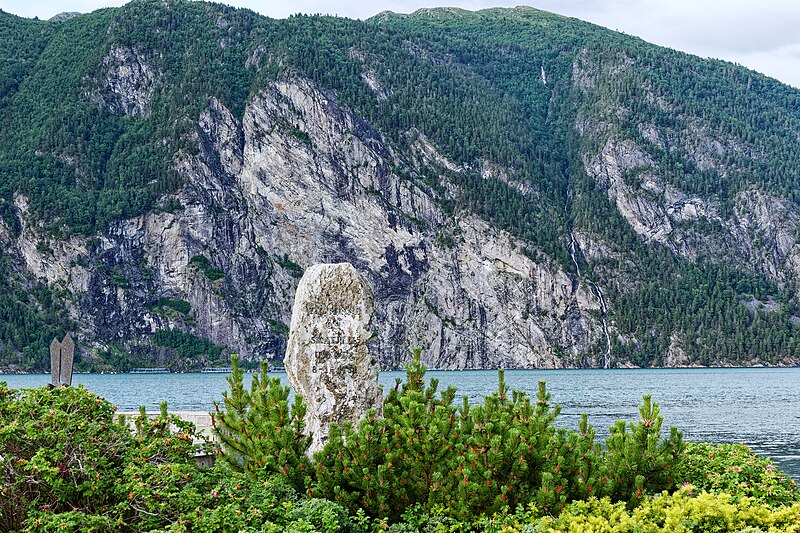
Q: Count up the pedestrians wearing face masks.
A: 0